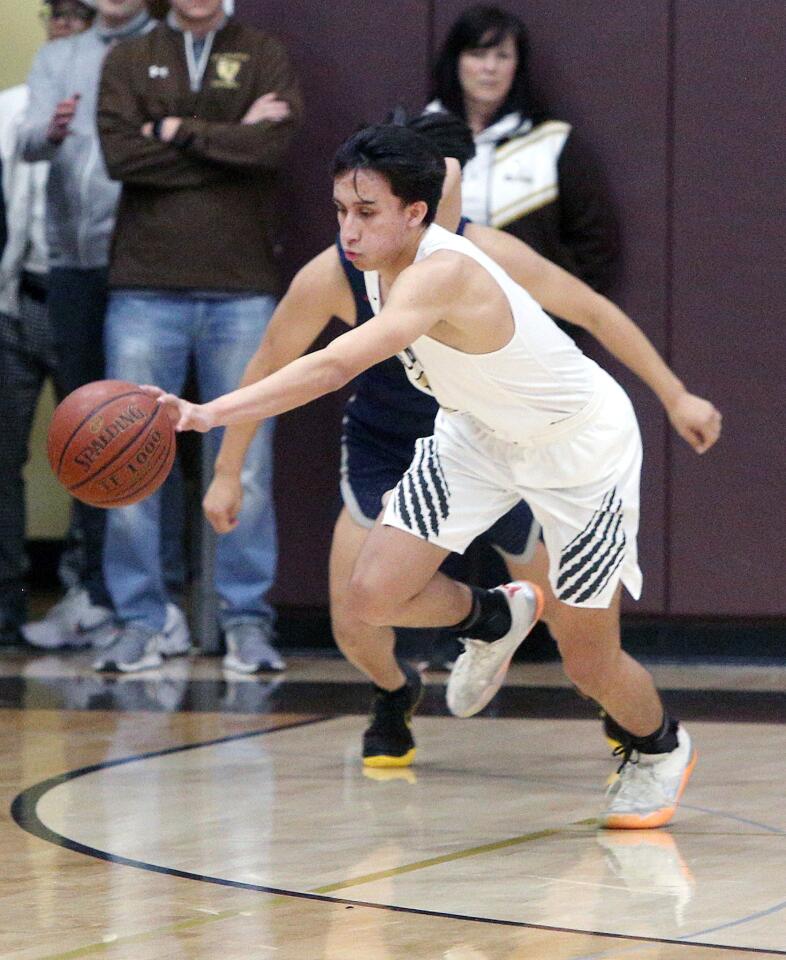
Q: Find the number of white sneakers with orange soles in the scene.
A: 2